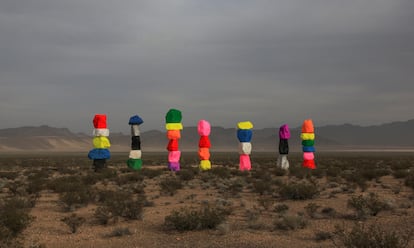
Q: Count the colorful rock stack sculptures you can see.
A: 7